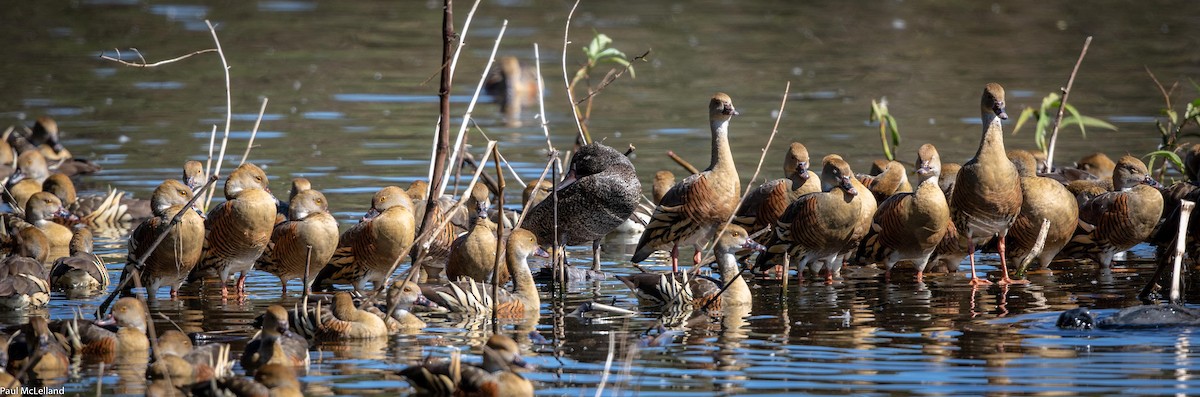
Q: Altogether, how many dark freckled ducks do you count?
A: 1